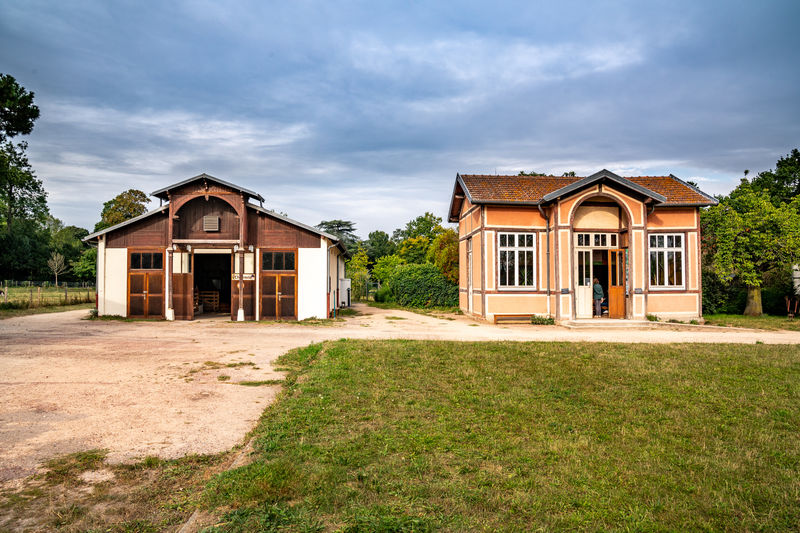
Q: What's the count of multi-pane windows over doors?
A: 3